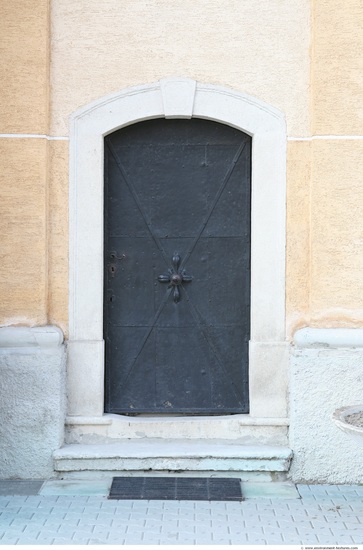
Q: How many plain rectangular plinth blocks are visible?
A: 2